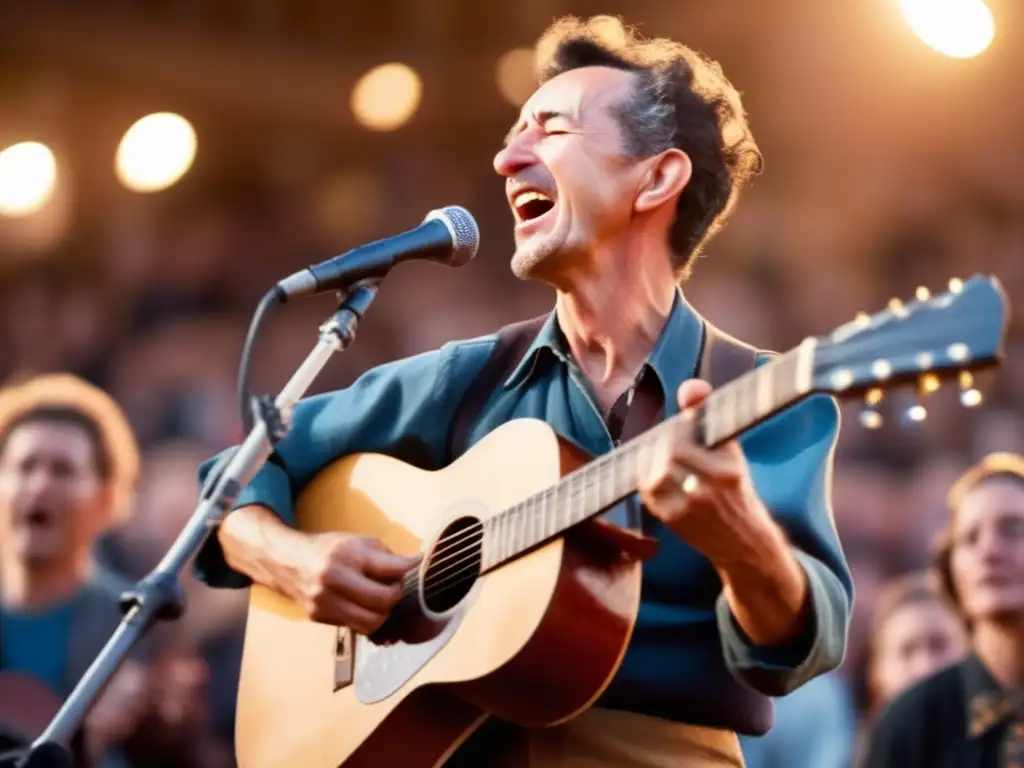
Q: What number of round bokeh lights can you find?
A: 5